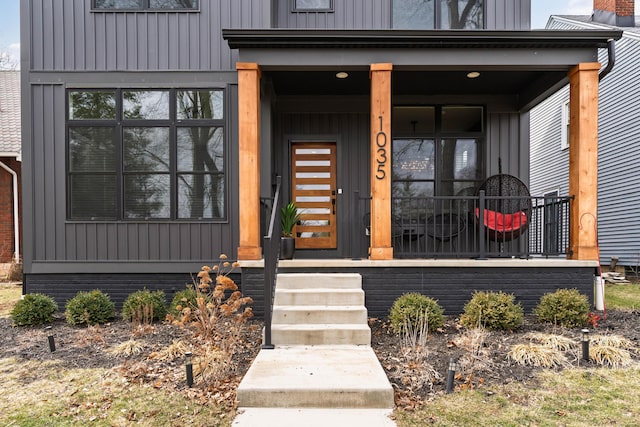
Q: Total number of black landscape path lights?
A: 4